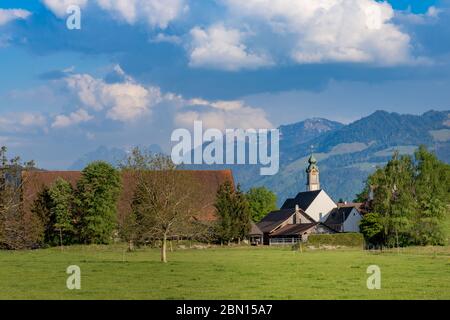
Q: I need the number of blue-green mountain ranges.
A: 1